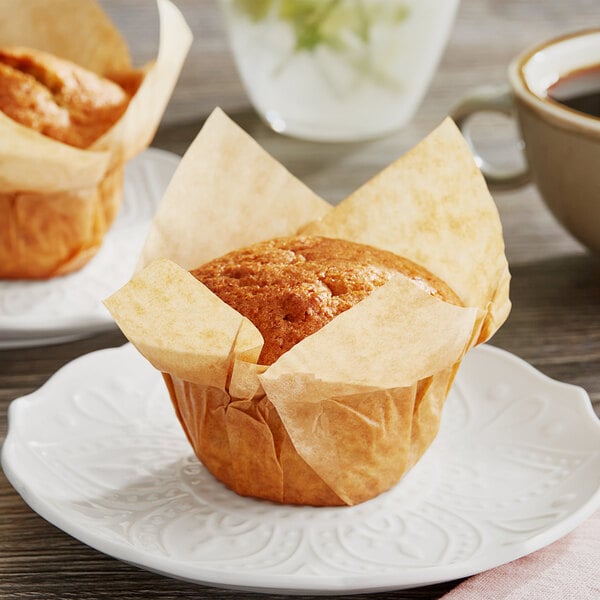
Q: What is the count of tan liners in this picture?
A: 2